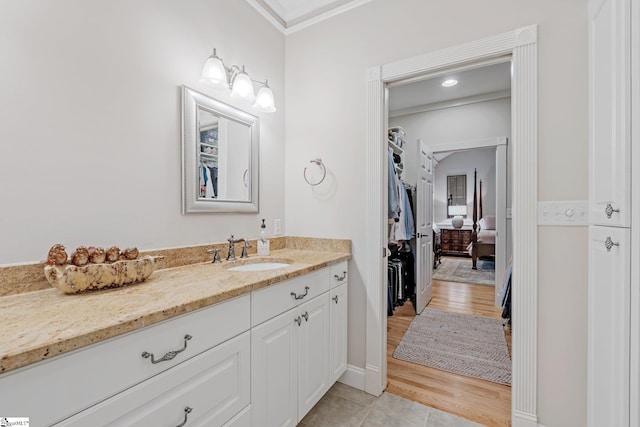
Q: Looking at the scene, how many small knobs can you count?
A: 5